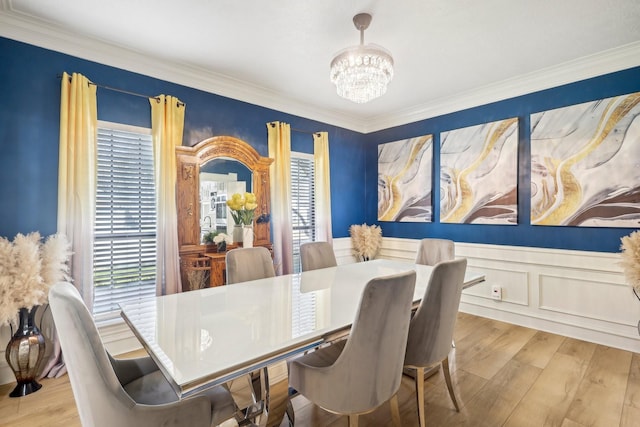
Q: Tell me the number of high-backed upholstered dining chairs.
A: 6